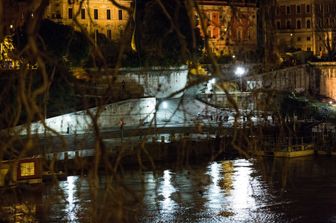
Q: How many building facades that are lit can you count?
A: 3